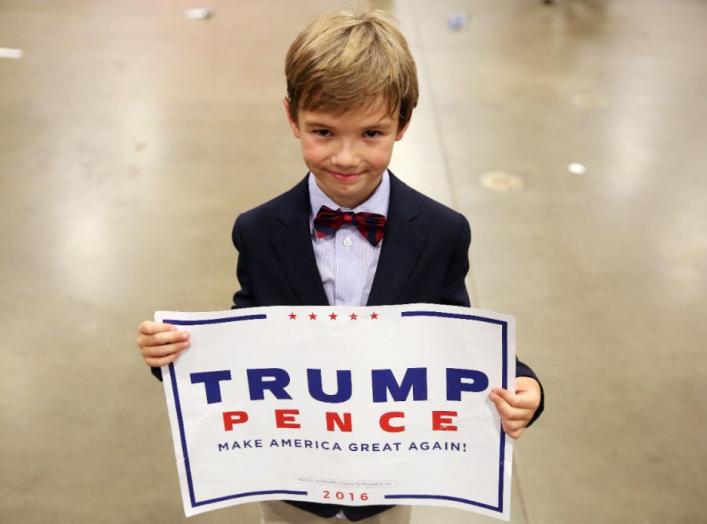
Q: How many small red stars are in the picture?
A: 5